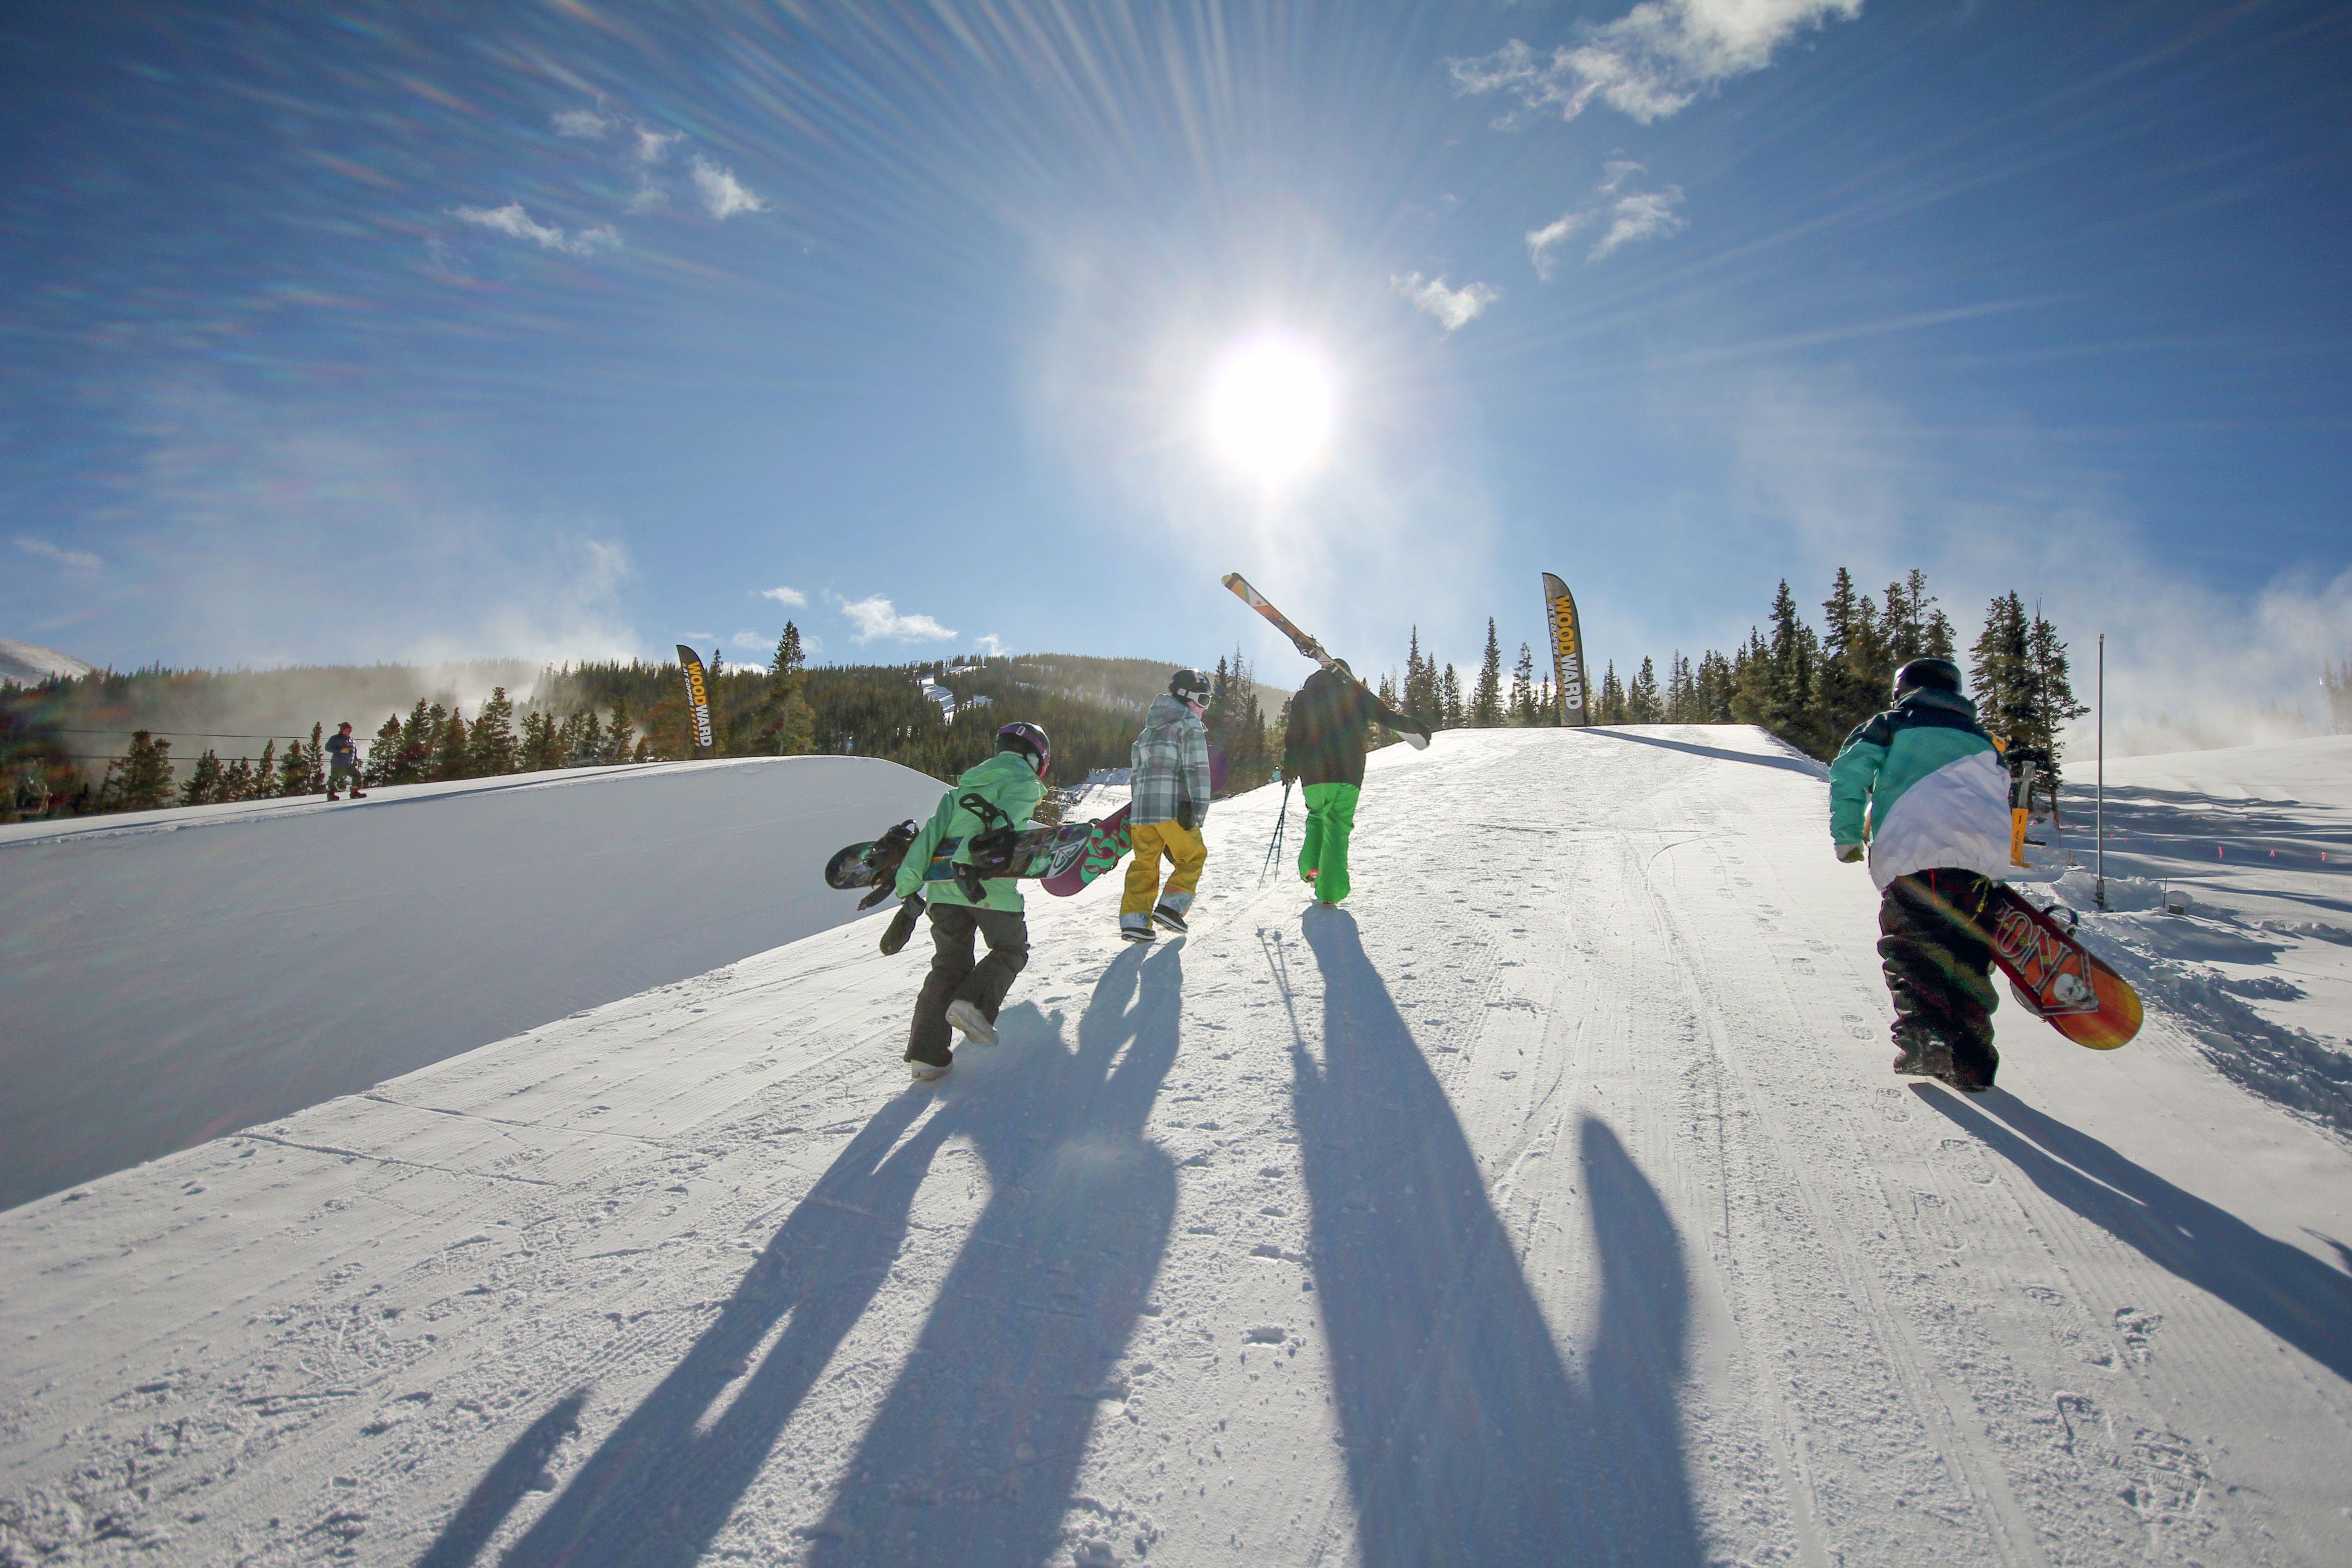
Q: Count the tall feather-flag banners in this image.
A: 2